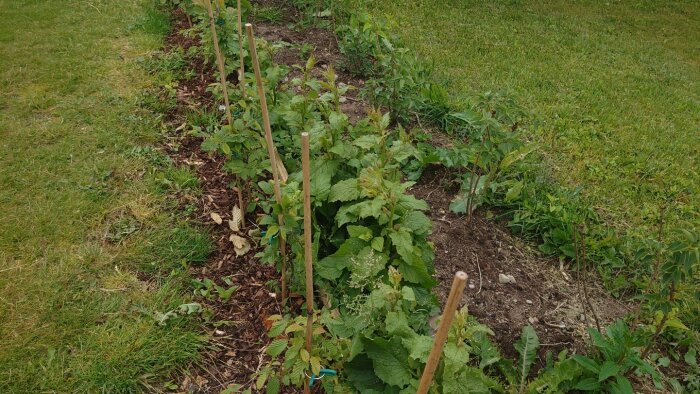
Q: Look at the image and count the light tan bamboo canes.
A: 5